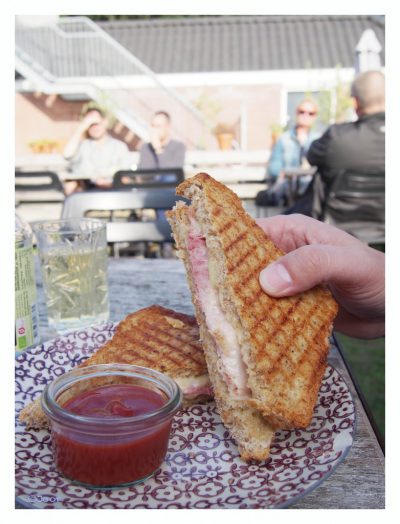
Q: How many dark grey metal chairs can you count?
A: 4